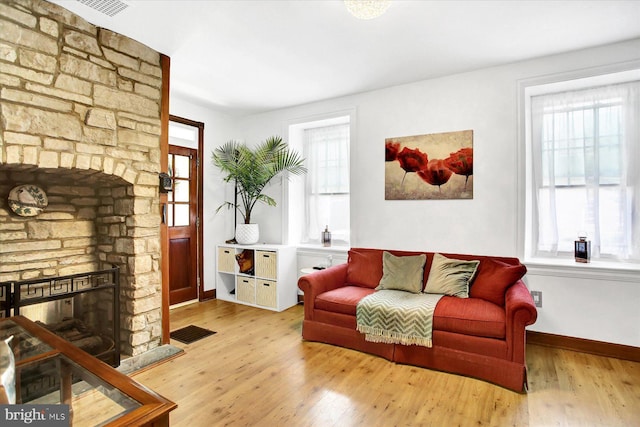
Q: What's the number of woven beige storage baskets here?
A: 4